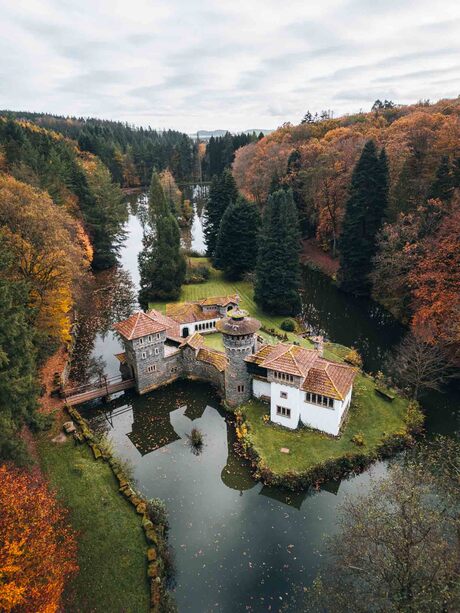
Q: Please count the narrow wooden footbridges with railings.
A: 1